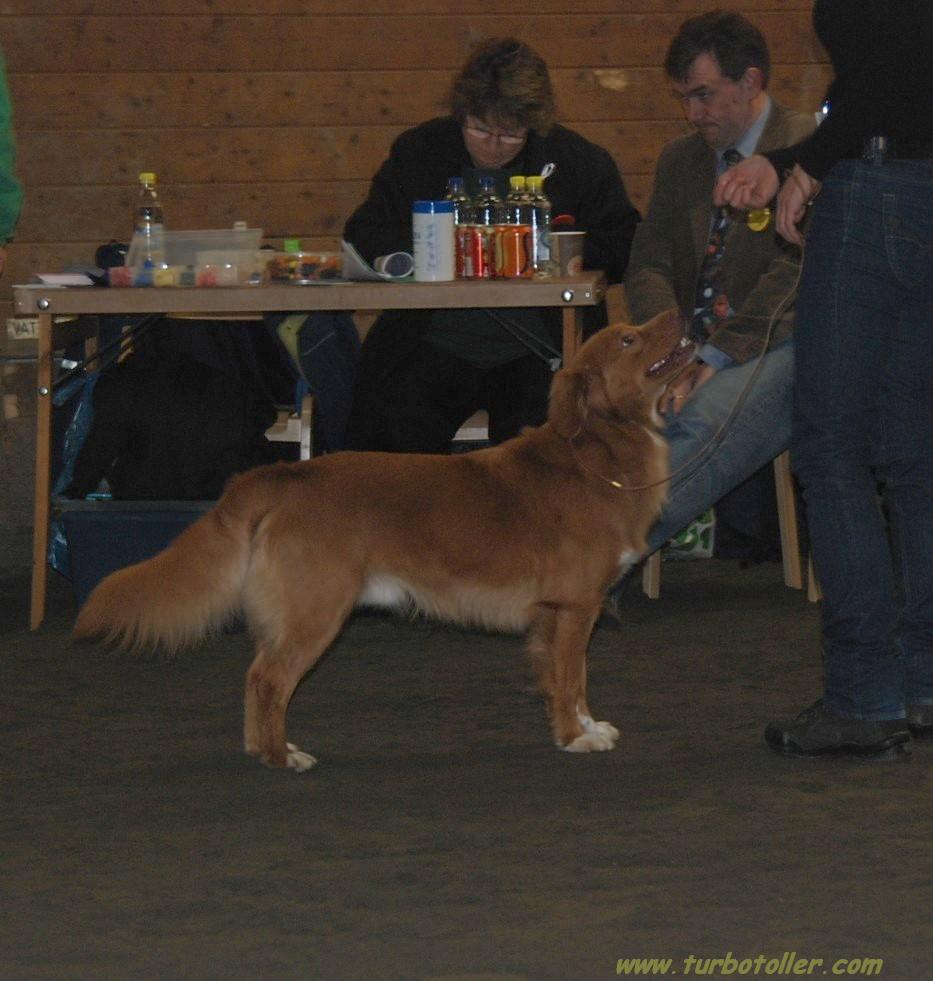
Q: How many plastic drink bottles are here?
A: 5